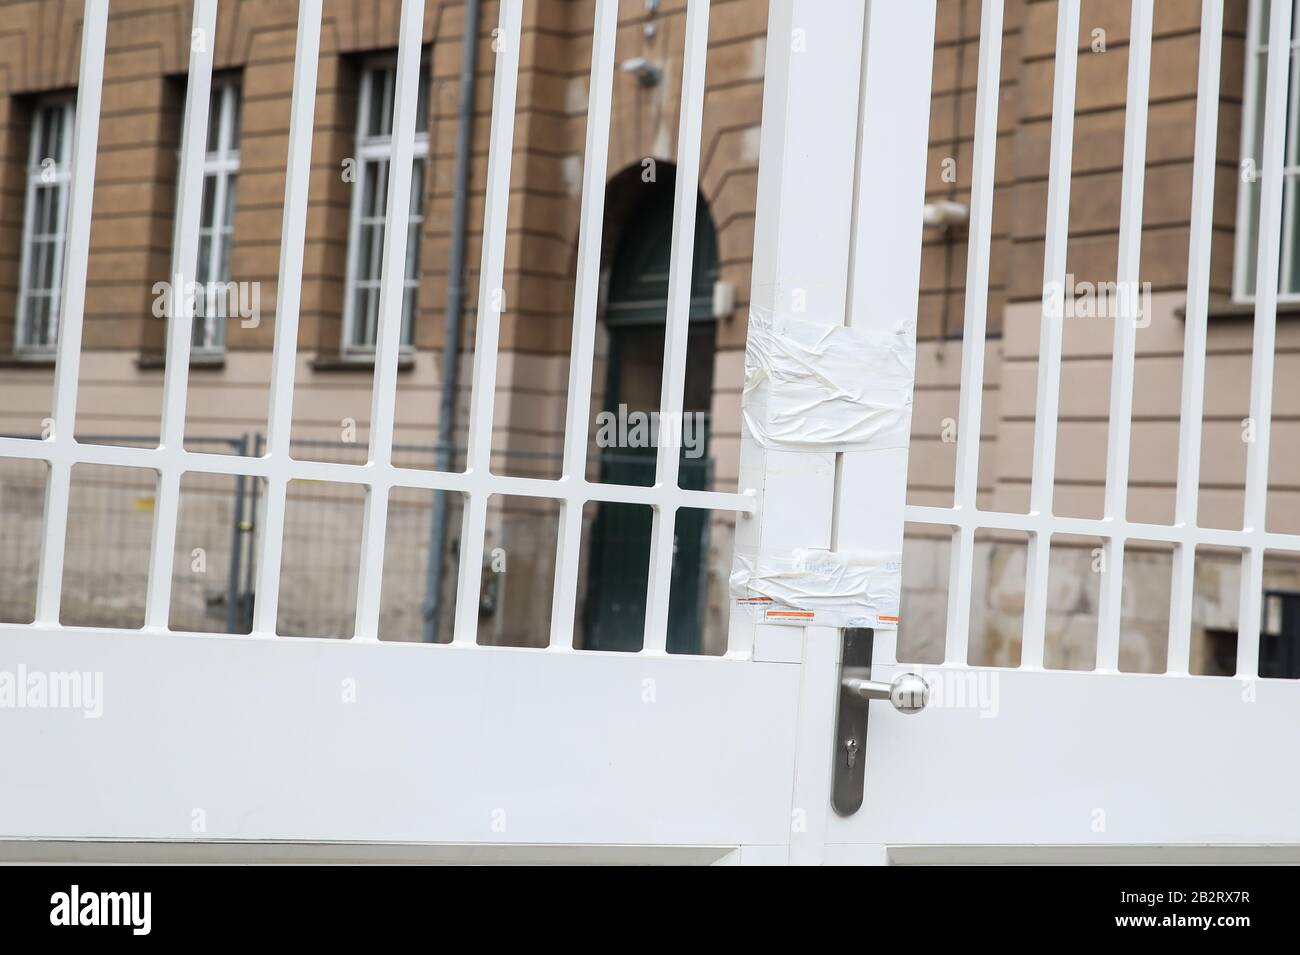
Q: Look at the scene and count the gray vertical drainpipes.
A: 1